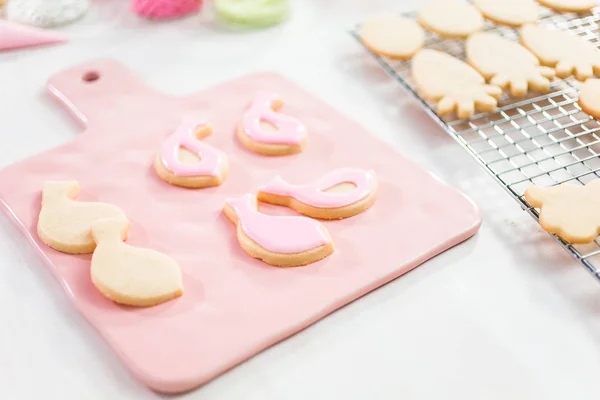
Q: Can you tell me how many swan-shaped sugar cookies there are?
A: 6